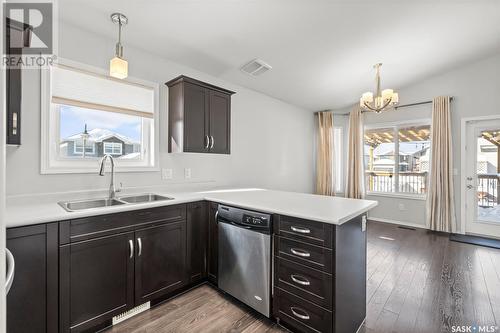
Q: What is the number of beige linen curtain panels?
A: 3